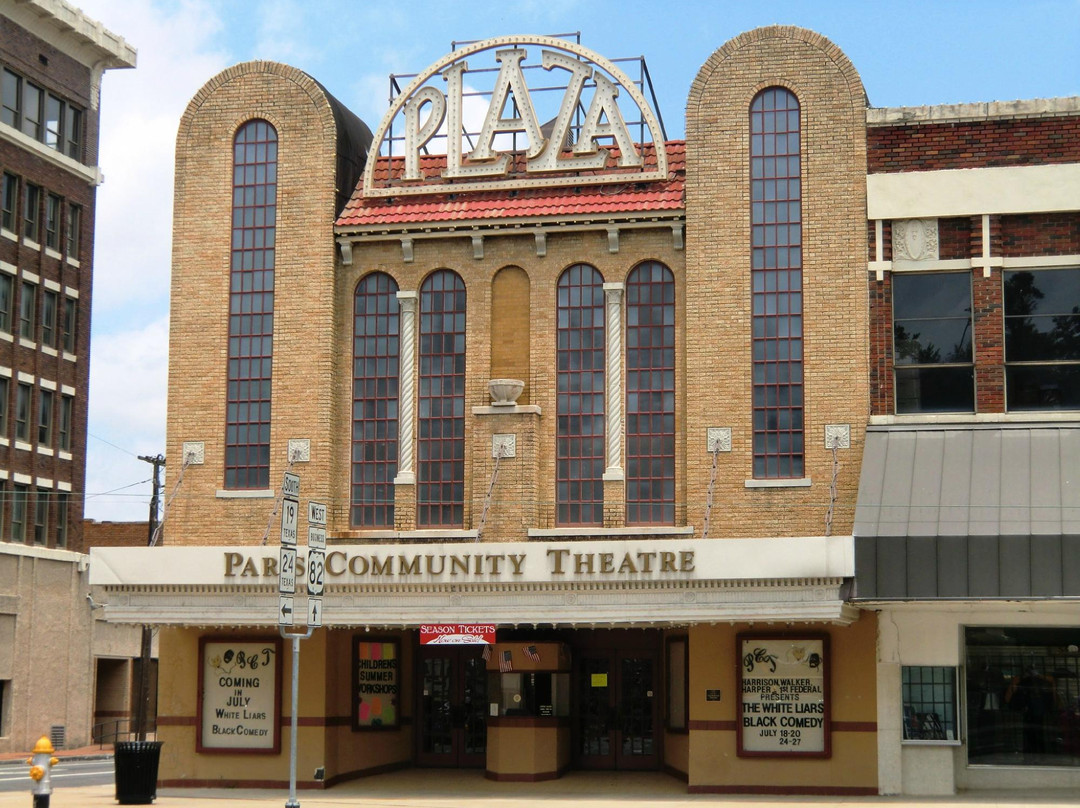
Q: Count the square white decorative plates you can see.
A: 5